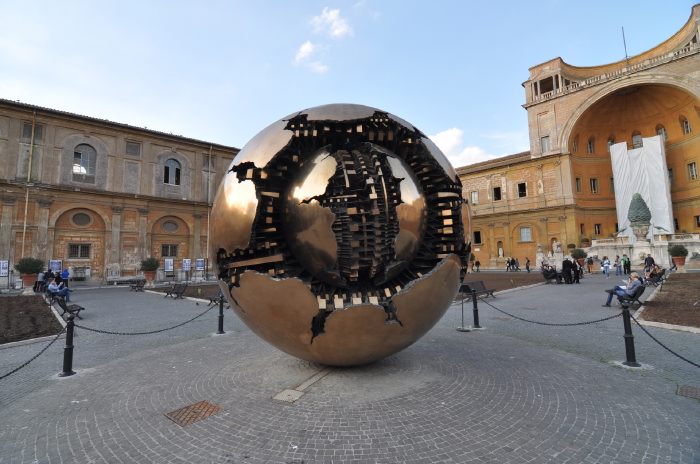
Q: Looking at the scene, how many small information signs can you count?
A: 5